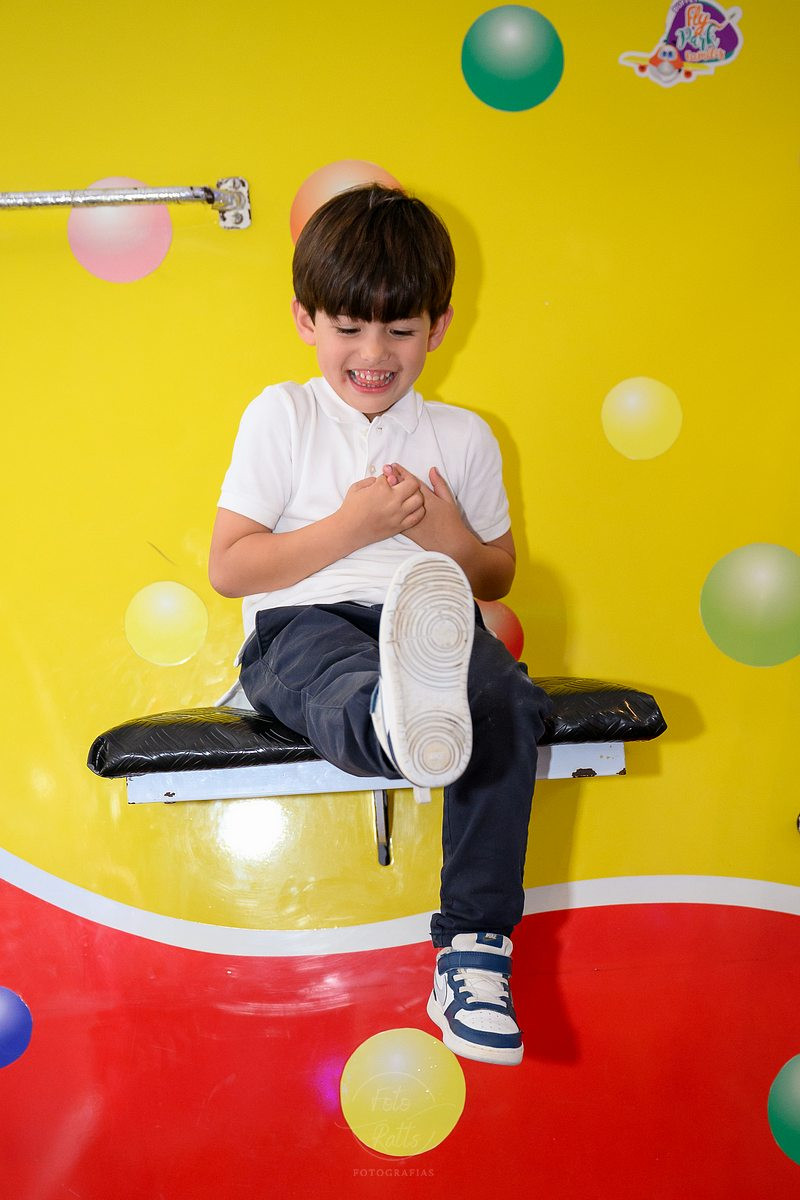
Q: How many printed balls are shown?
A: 10